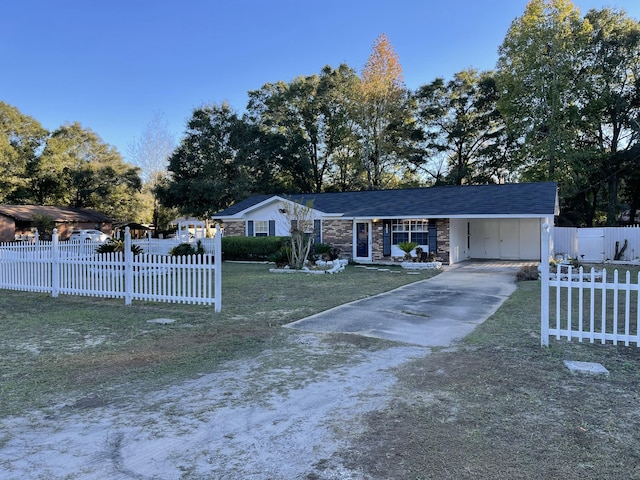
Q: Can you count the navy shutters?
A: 6